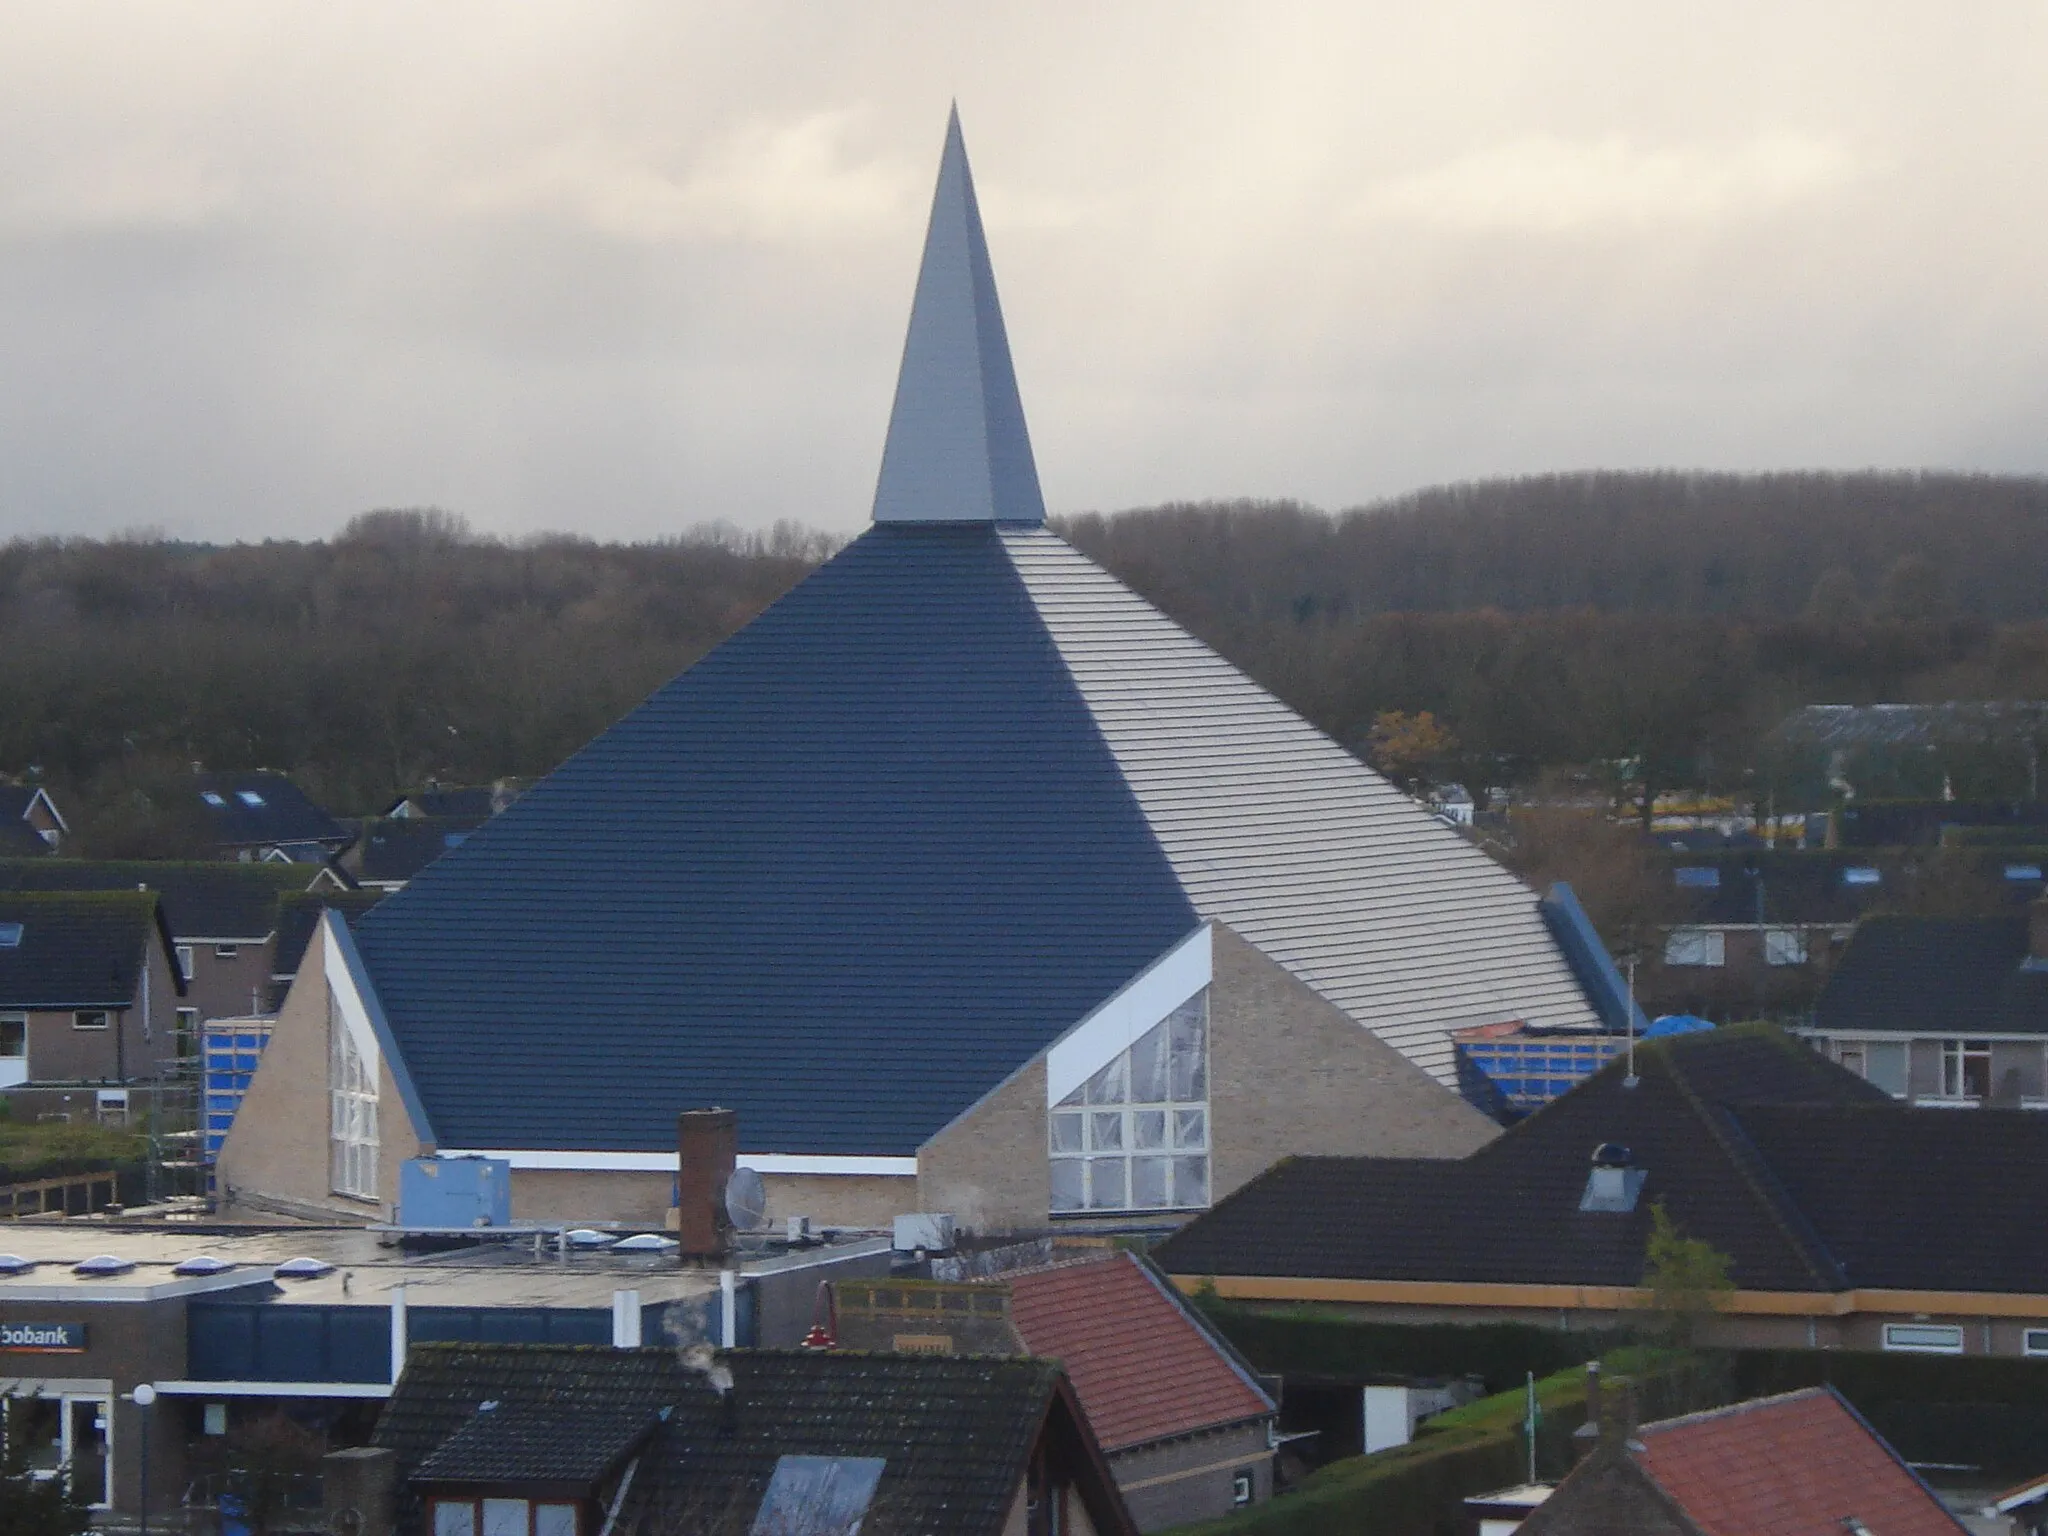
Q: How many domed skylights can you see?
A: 6